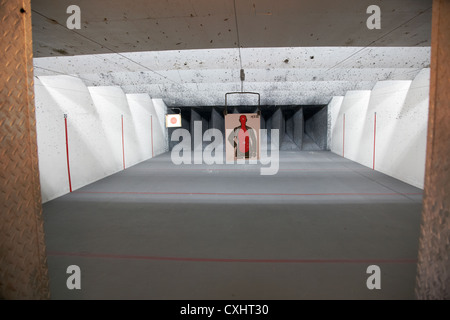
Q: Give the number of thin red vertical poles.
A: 5